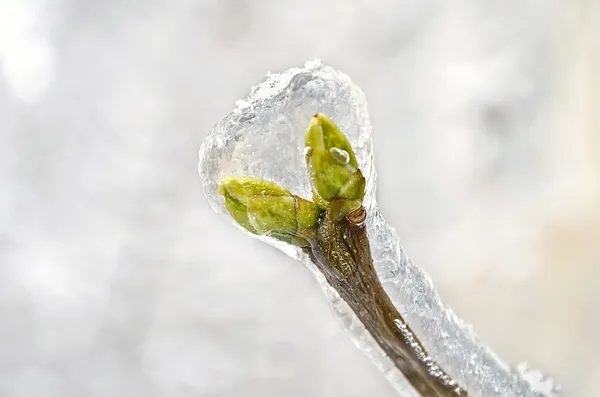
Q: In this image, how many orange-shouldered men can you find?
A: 0